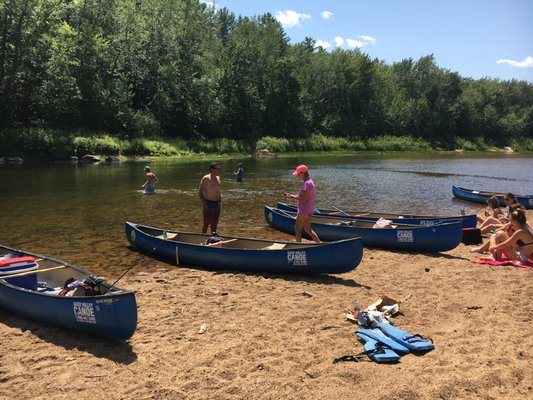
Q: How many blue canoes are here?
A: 5